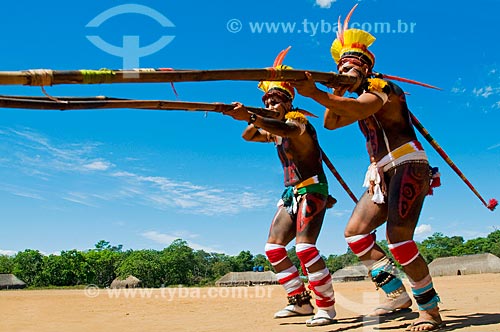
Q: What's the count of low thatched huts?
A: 5